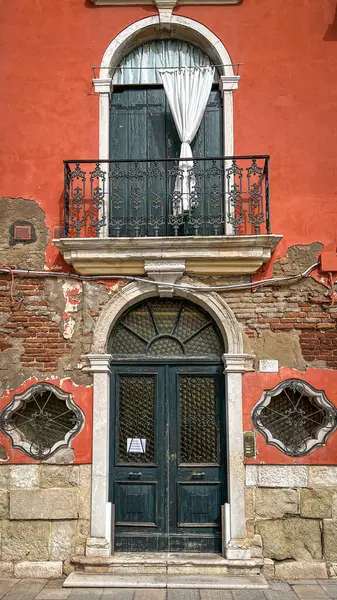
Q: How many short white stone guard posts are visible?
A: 2